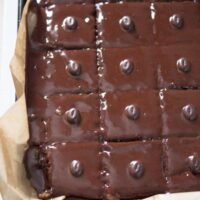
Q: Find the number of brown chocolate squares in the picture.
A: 12